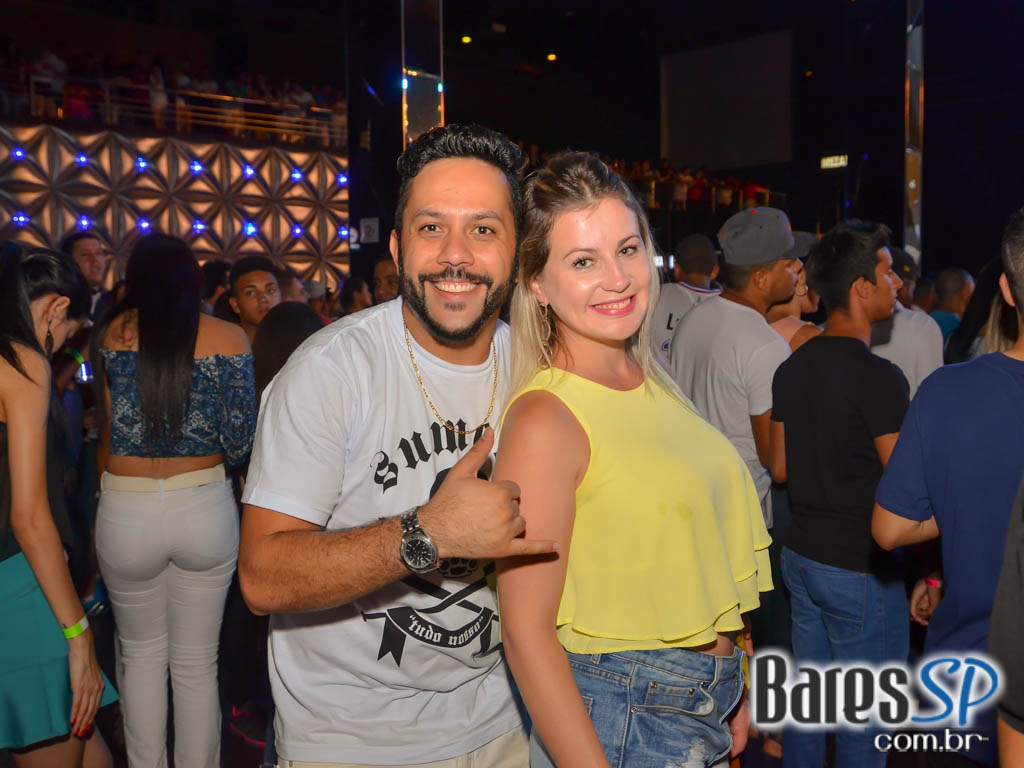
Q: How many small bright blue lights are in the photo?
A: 14